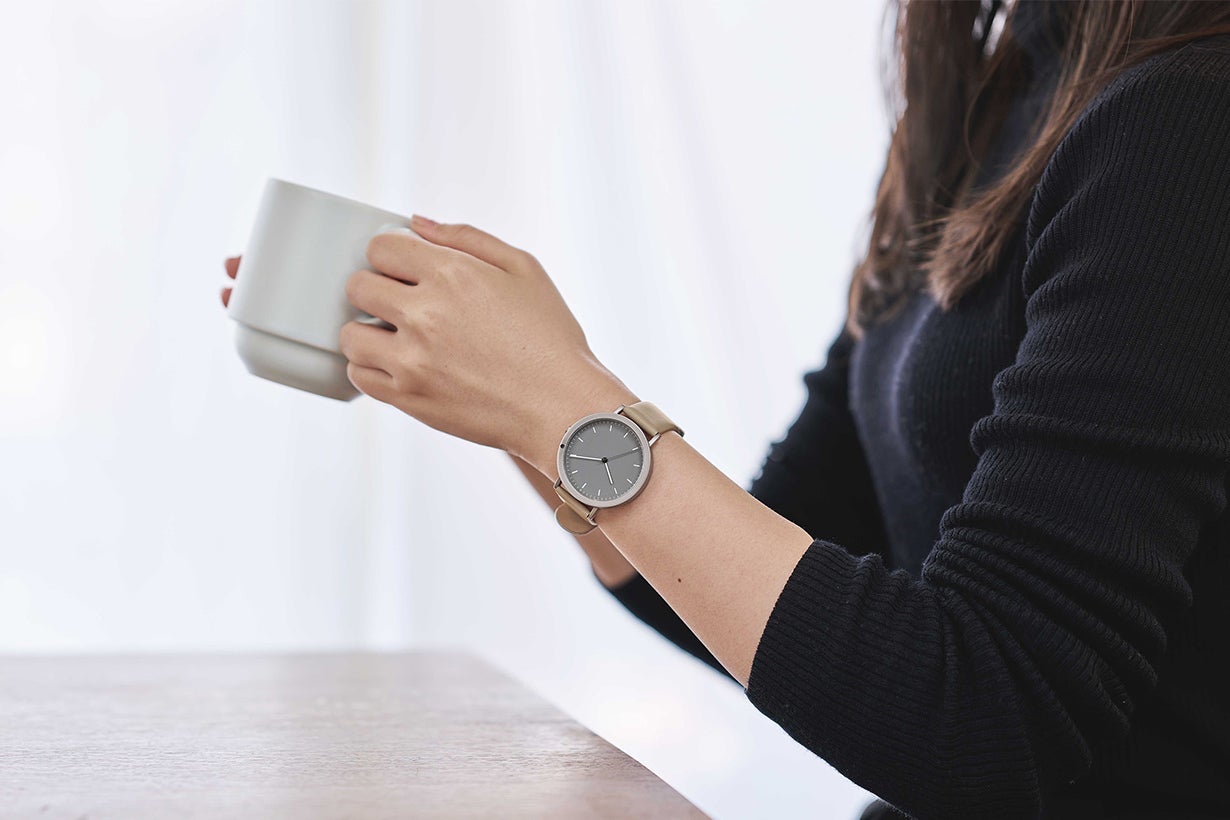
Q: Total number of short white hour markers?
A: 11